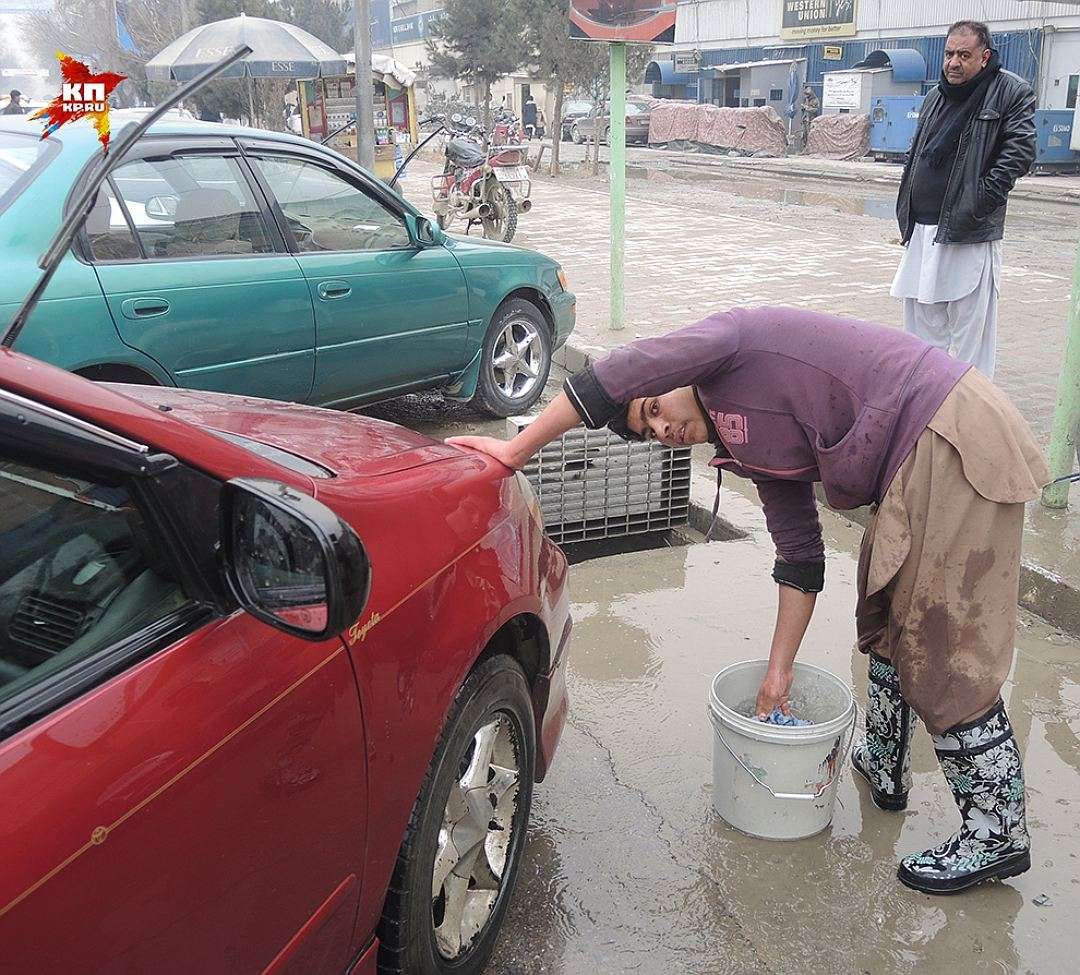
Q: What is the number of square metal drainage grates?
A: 1